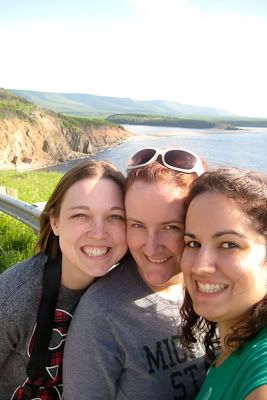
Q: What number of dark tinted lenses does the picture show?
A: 2